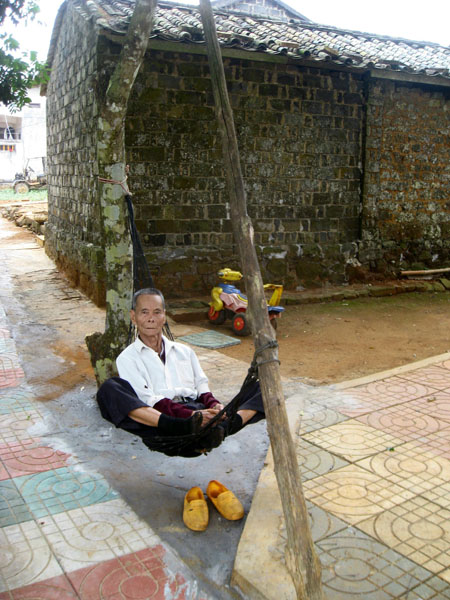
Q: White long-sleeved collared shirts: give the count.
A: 1